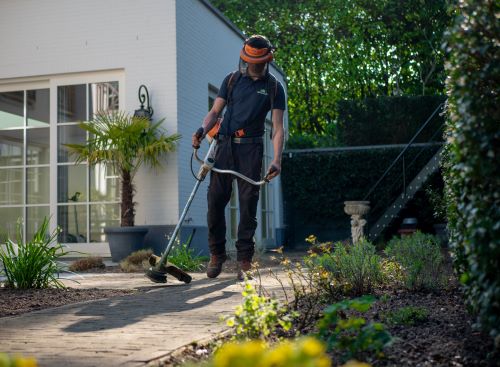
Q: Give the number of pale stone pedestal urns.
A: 1